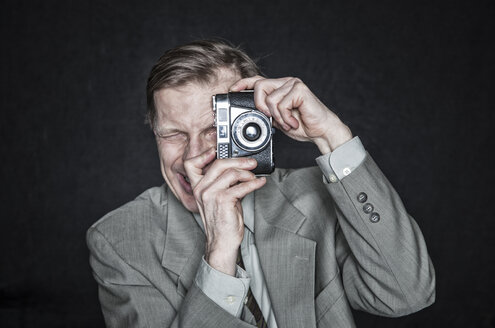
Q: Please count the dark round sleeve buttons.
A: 3